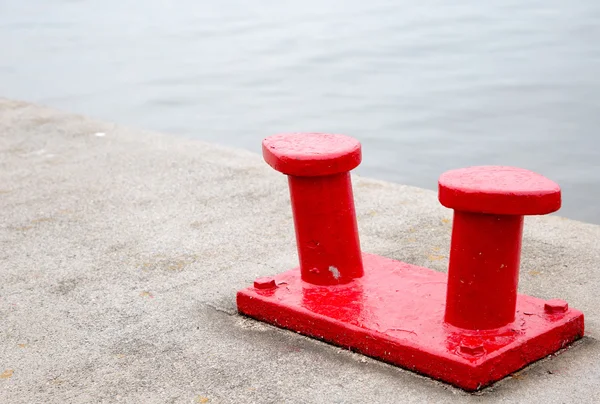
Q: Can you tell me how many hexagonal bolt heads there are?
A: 3